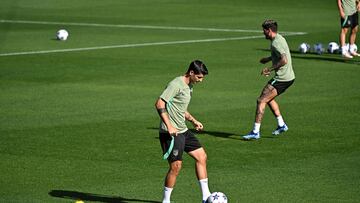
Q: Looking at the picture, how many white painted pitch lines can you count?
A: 2